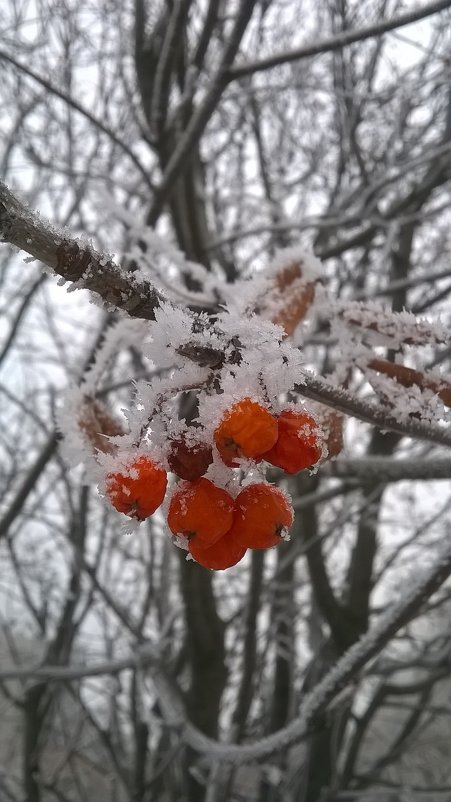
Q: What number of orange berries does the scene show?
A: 6